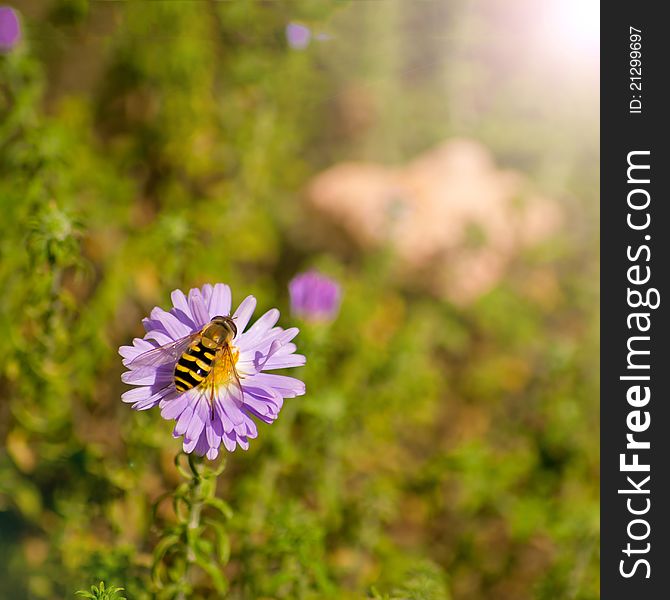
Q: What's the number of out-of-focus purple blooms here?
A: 3